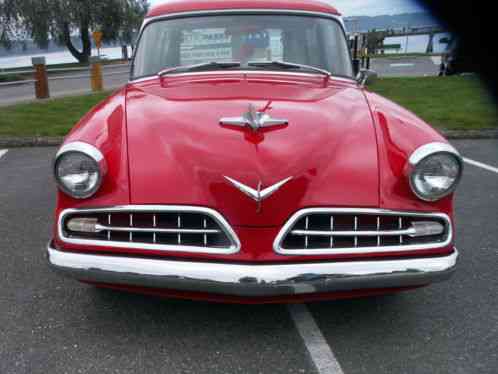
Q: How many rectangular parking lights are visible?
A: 2